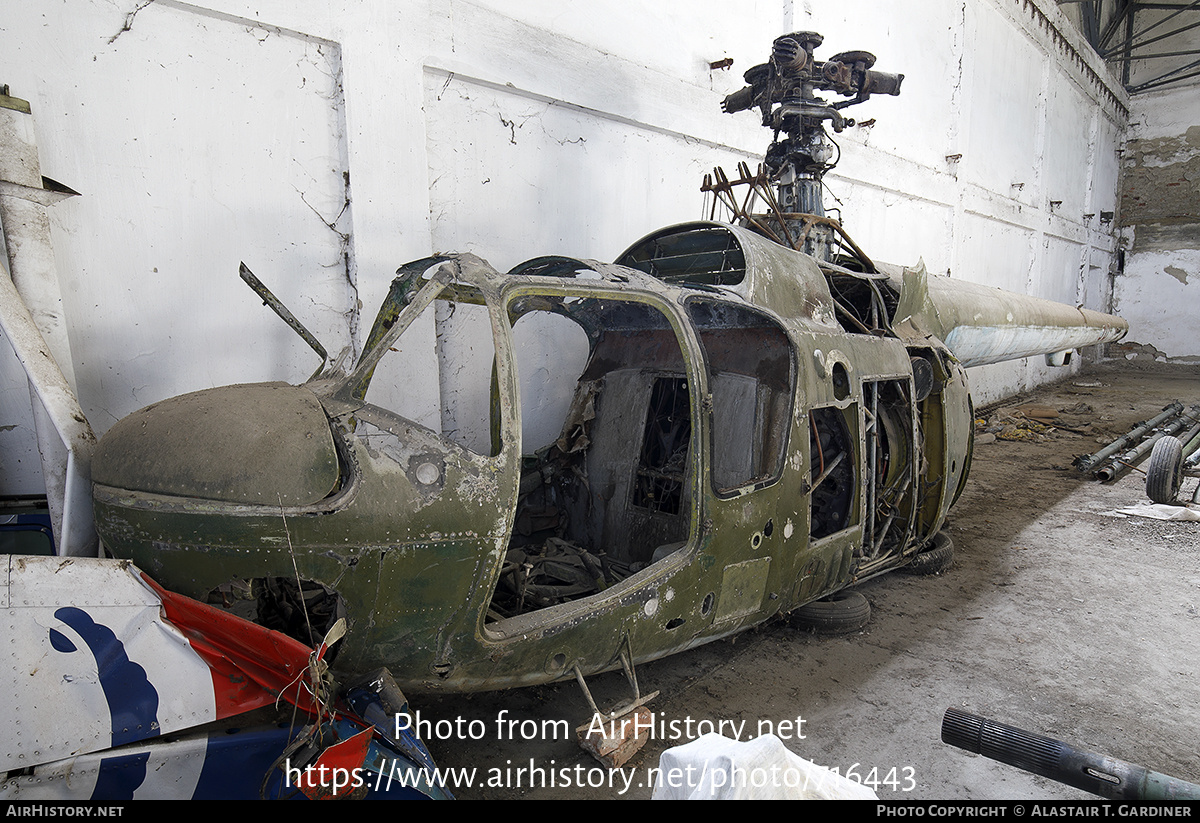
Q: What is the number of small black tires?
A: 3